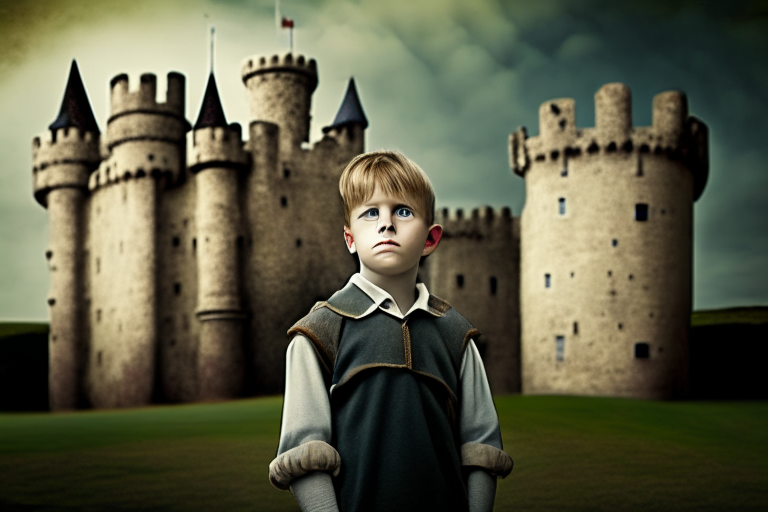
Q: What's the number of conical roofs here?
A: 3